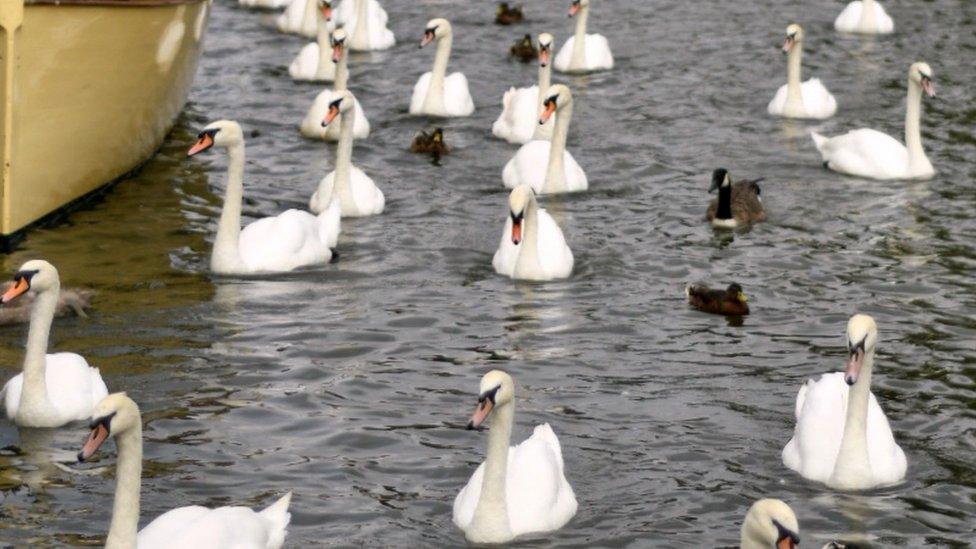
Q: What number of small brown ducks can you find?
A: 4